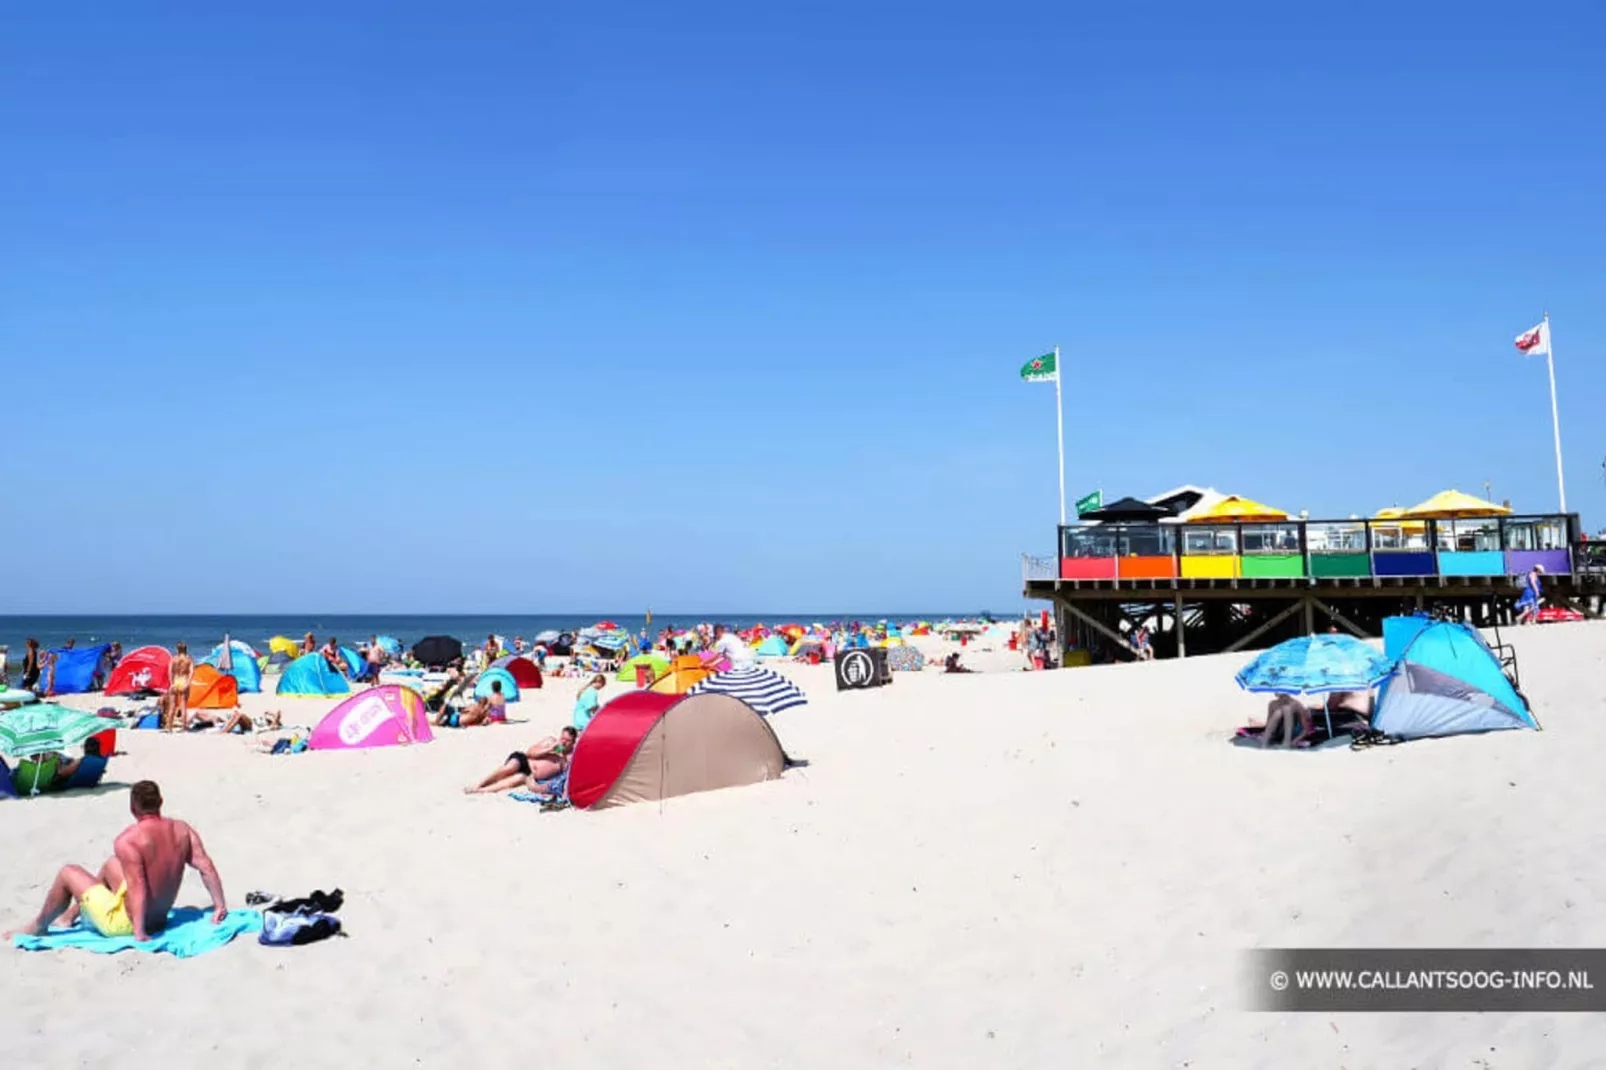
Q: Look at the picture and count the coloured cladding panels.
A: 8